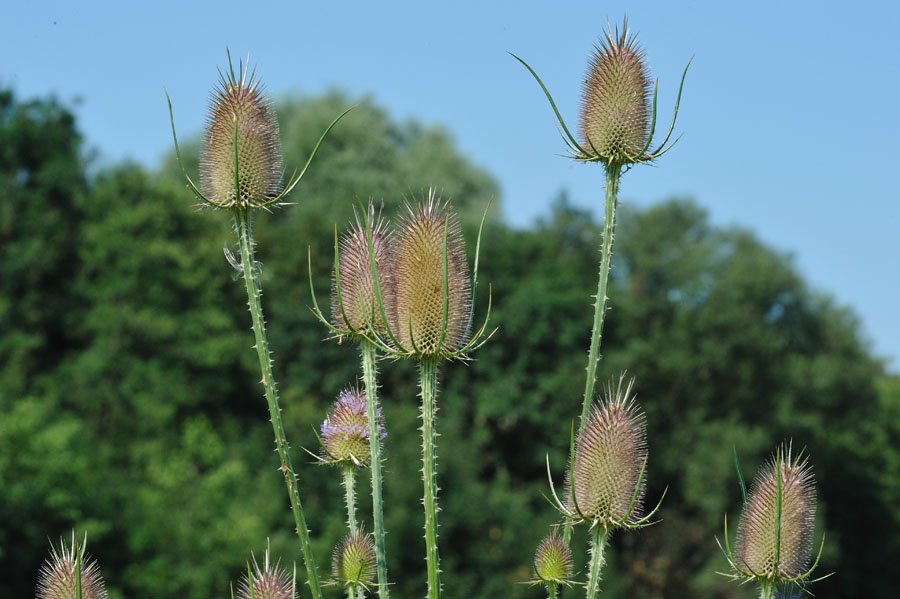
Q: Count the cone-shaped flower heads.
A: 11